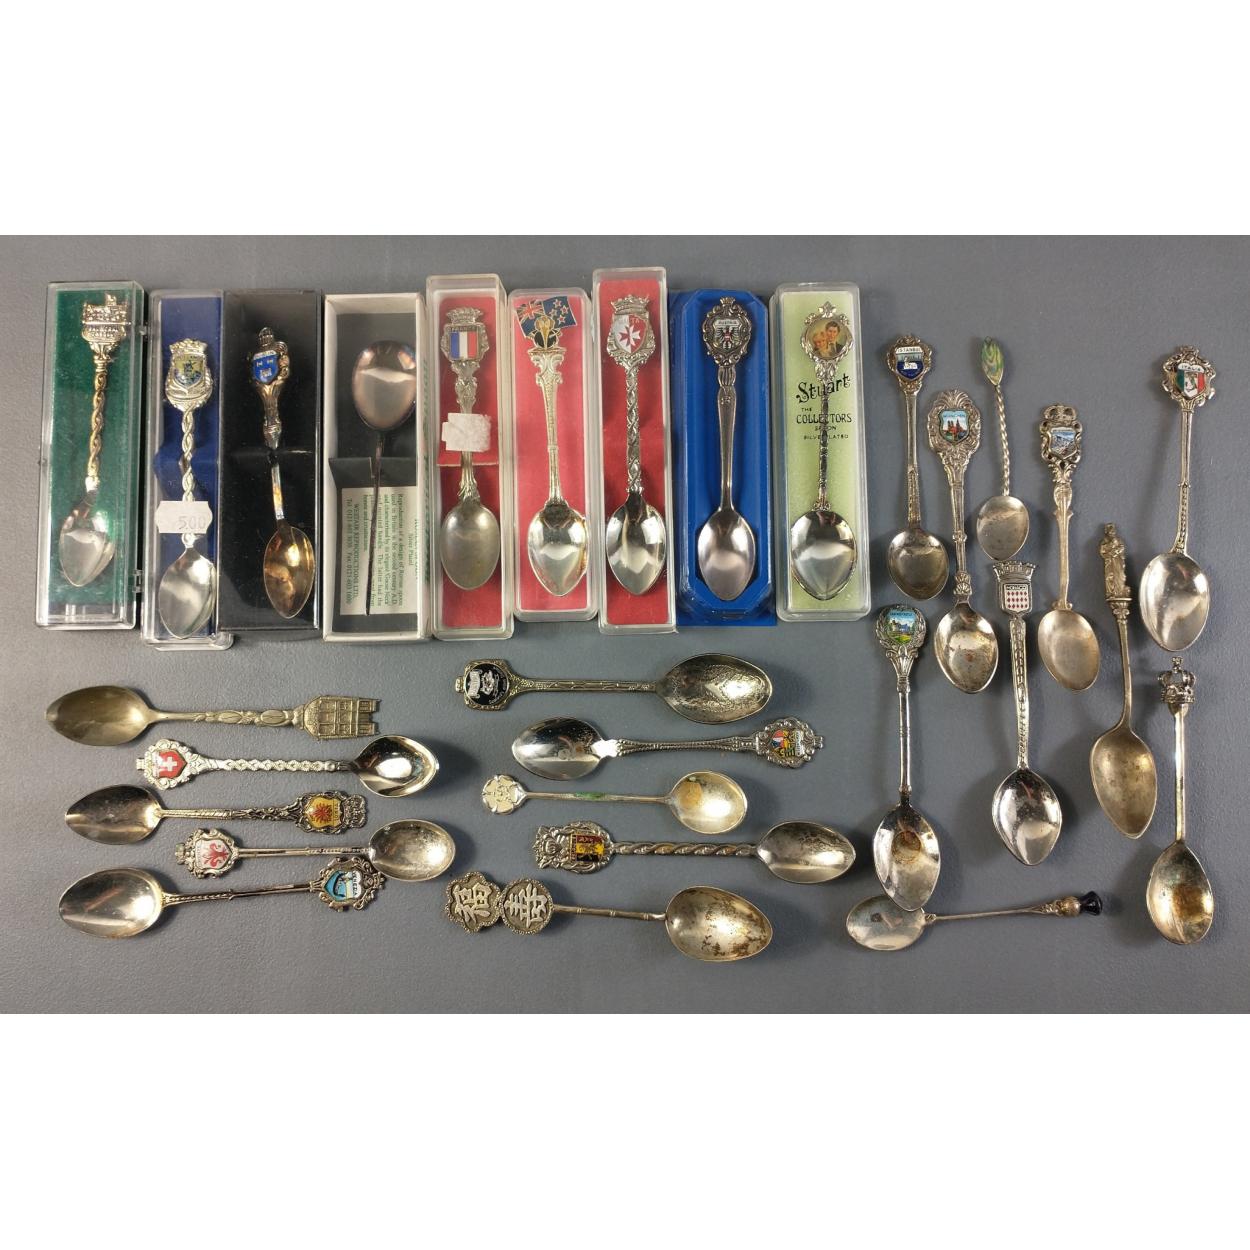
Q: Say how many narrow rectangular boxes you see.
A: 9